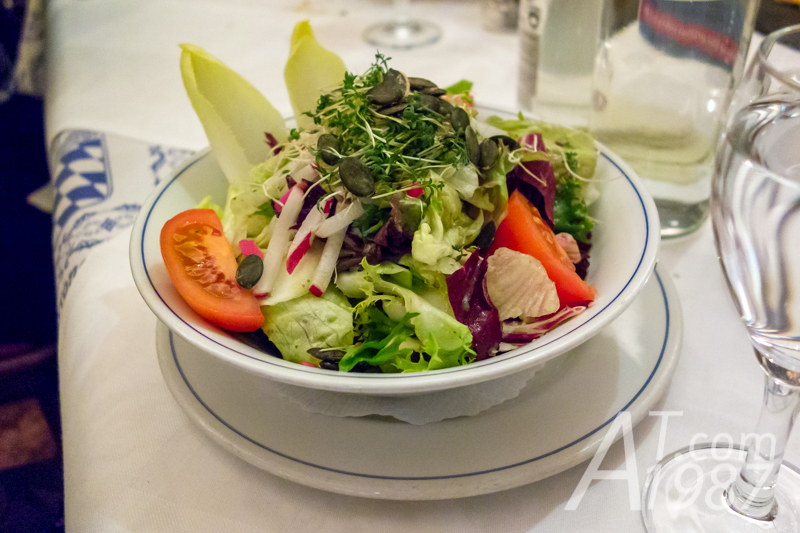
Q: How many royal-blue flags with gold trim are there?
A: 0